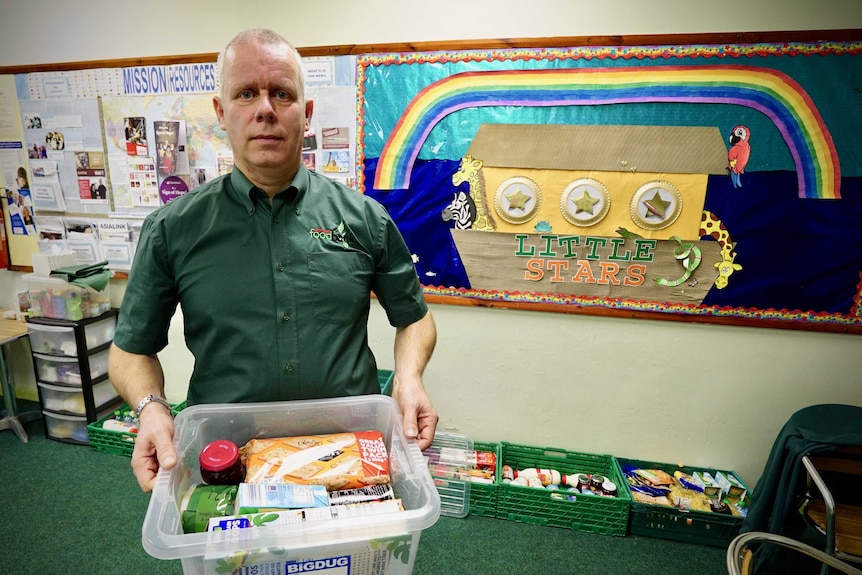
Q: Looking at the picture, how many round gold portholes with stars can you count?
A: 3